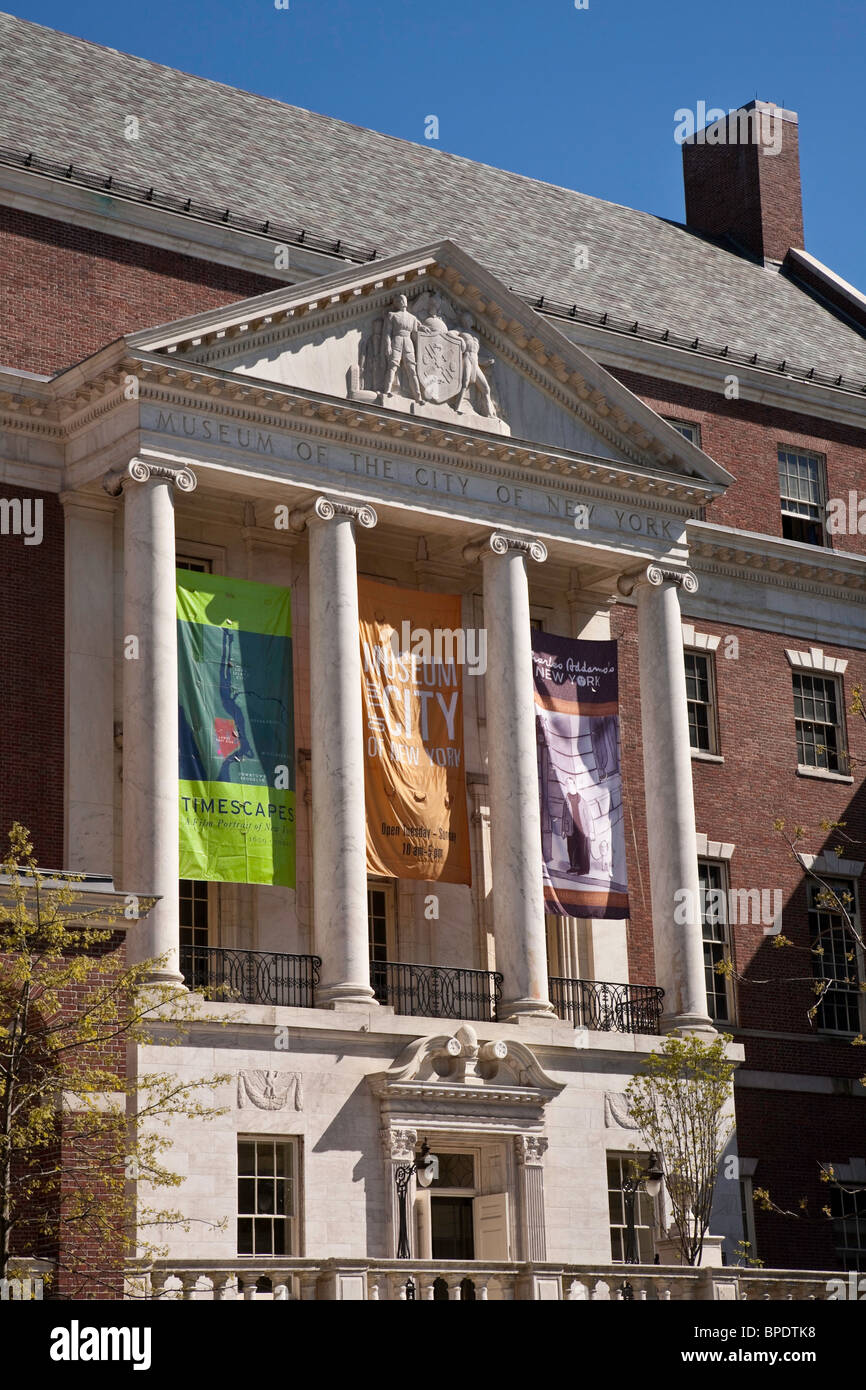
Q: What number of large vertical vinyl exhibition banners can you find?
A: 3